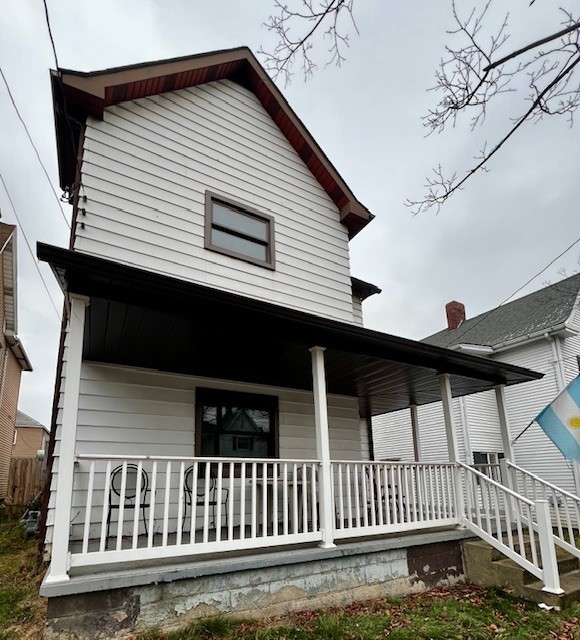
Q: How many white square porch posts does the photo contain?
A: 5